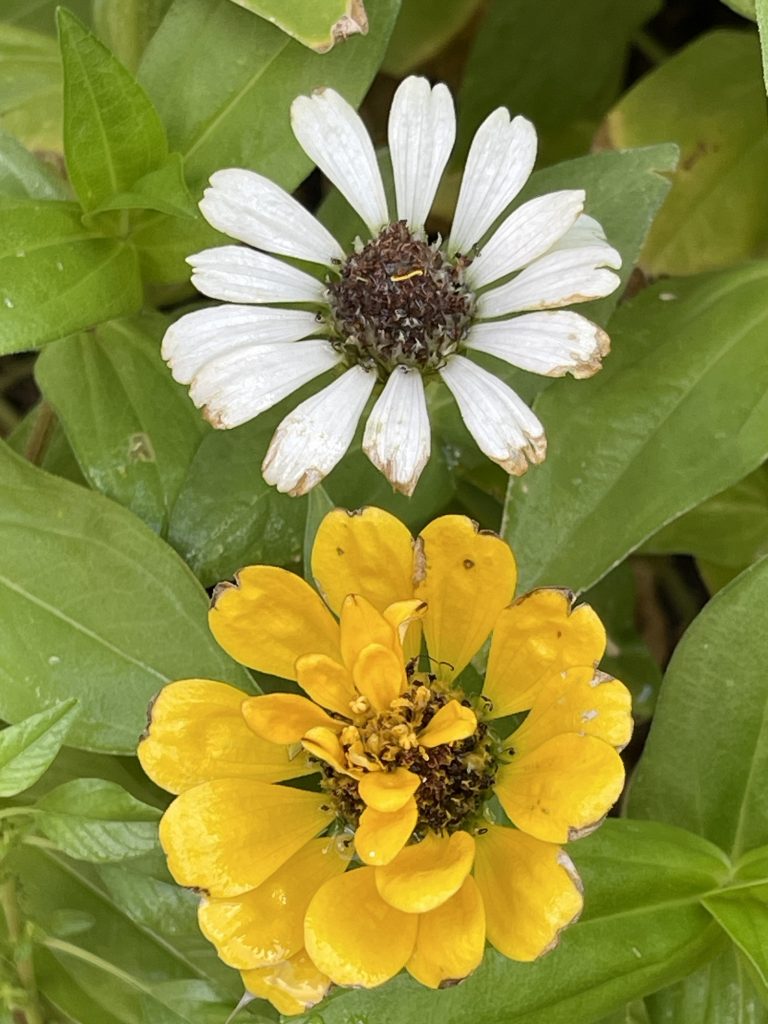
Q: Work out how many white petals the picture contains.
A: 14